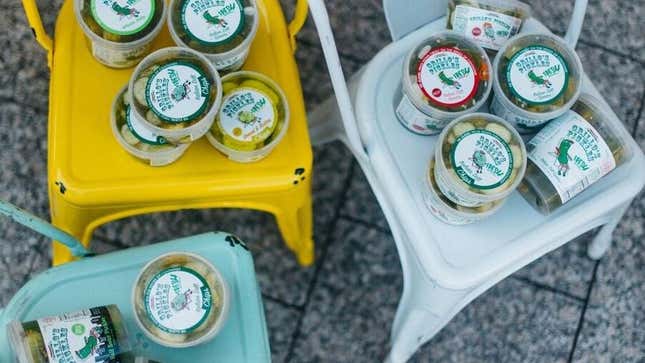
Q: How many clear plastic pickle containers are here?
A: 13